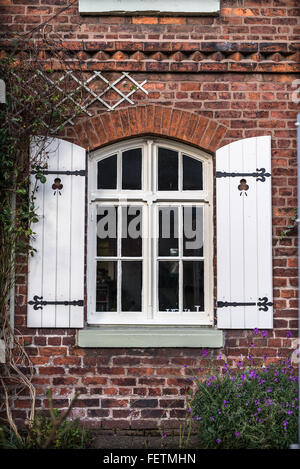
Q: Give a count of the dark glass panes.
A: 12